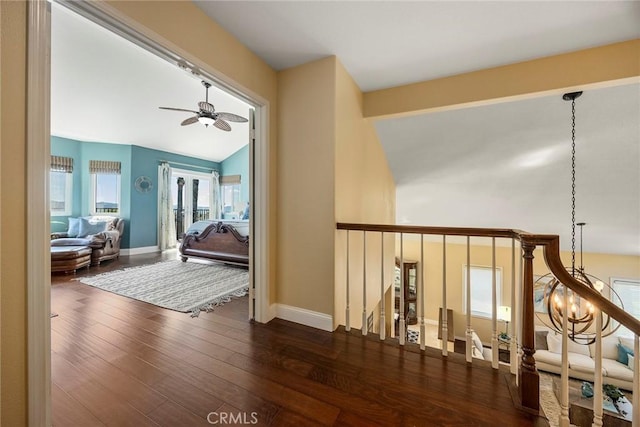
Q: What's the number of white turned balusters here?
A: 13